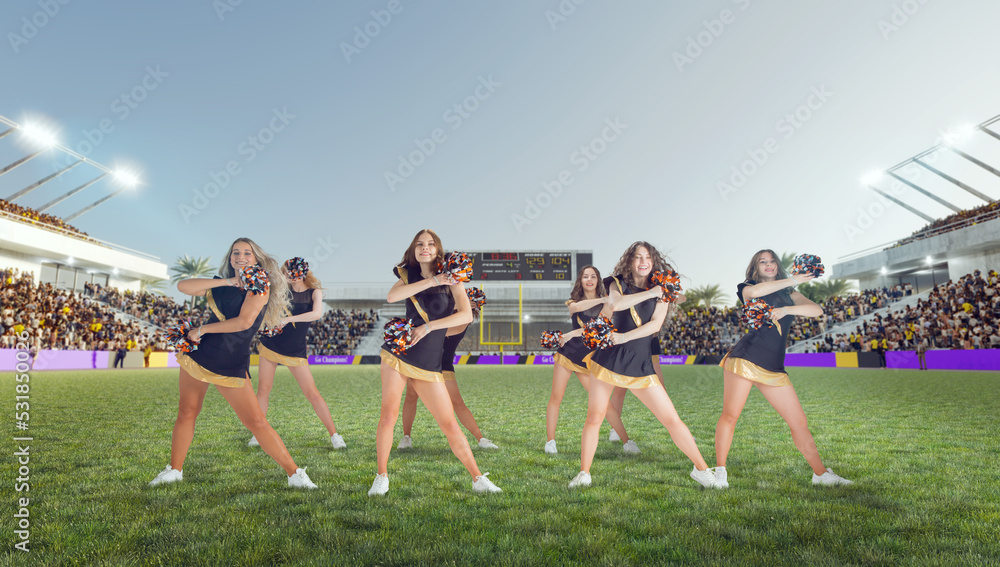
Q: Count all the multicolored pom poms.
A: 12